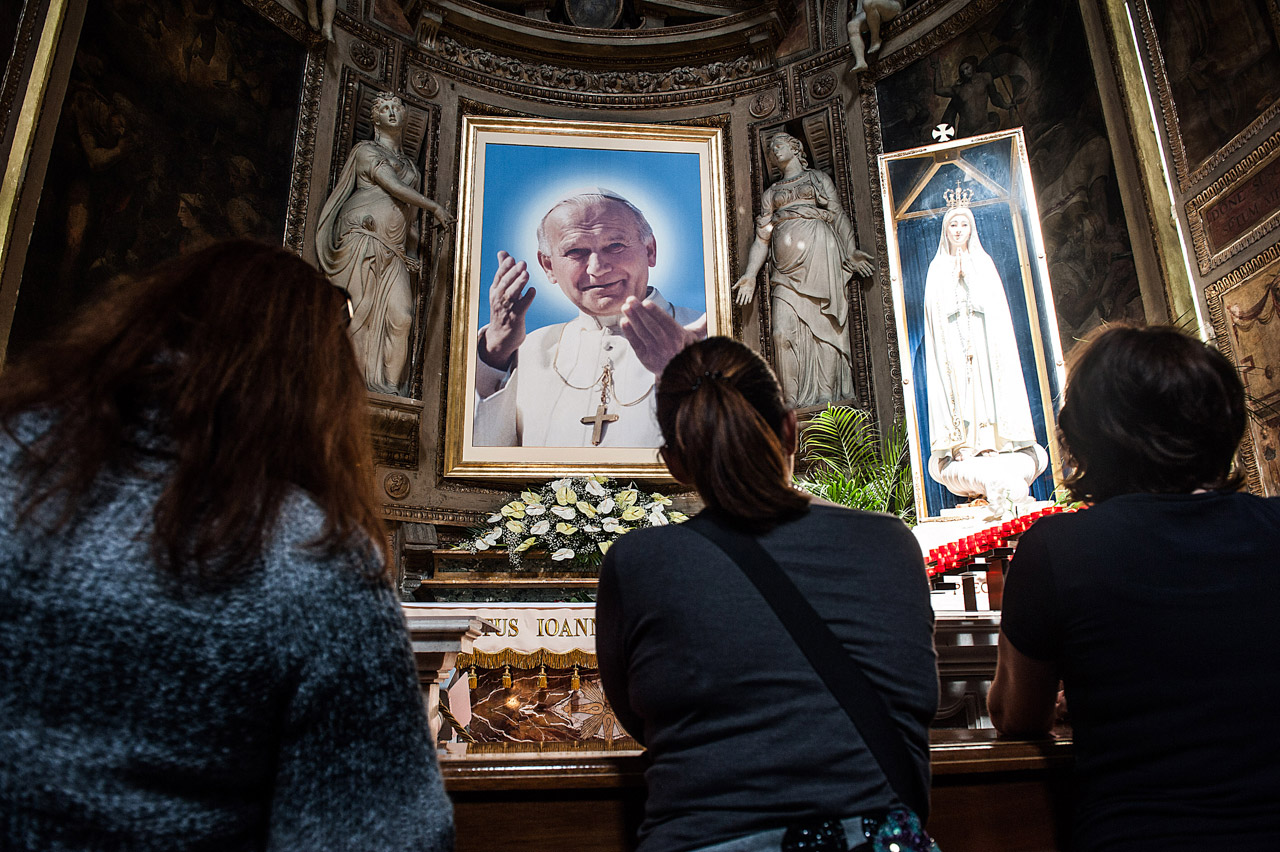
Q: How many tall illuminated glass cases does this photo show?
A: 1